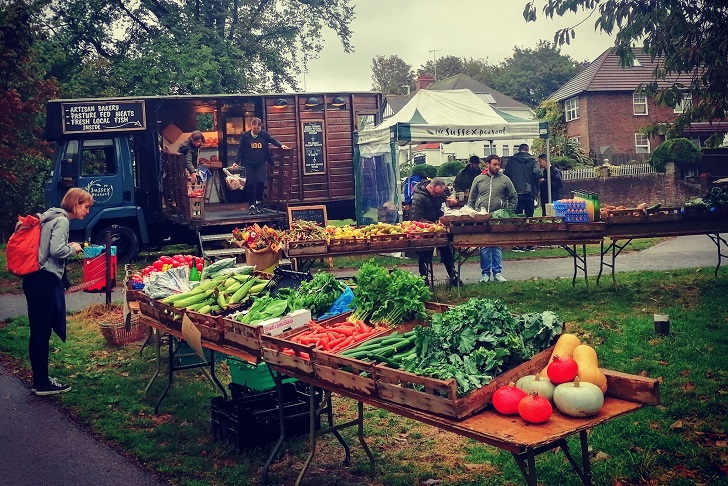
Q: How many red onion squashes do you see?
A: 3